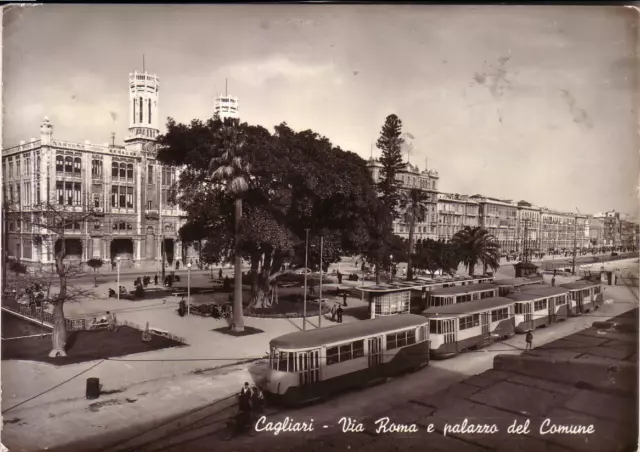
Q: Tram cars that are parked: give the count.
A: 6